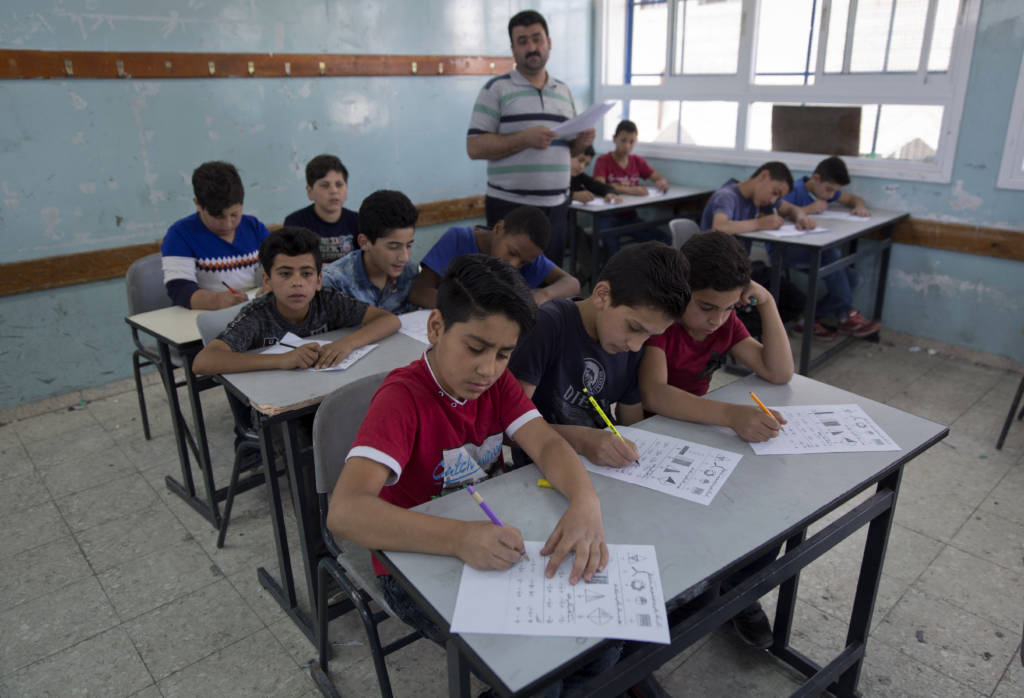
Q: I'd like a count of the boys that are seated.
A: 12